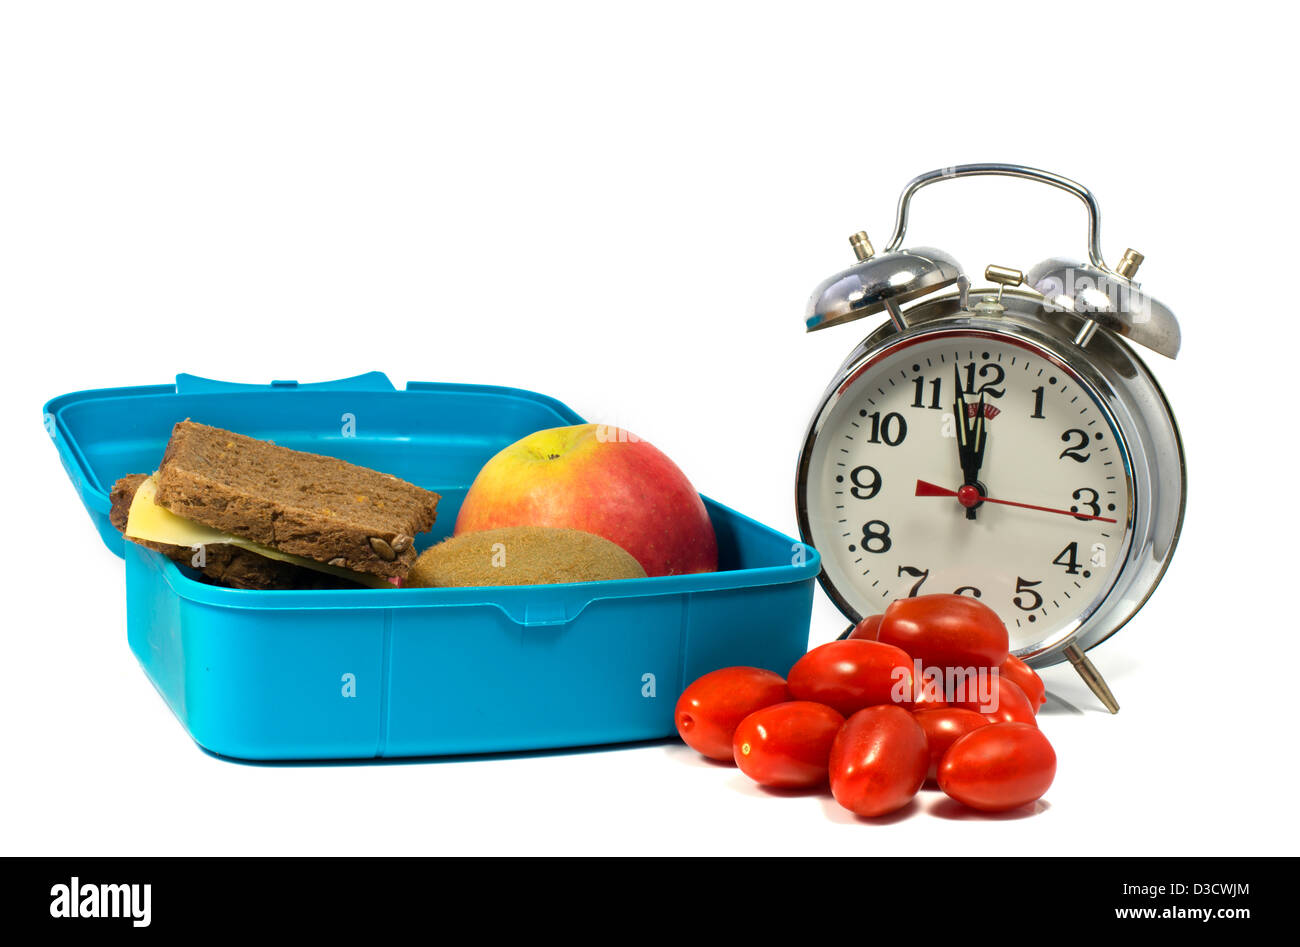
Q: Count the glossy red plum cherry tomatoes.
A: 11